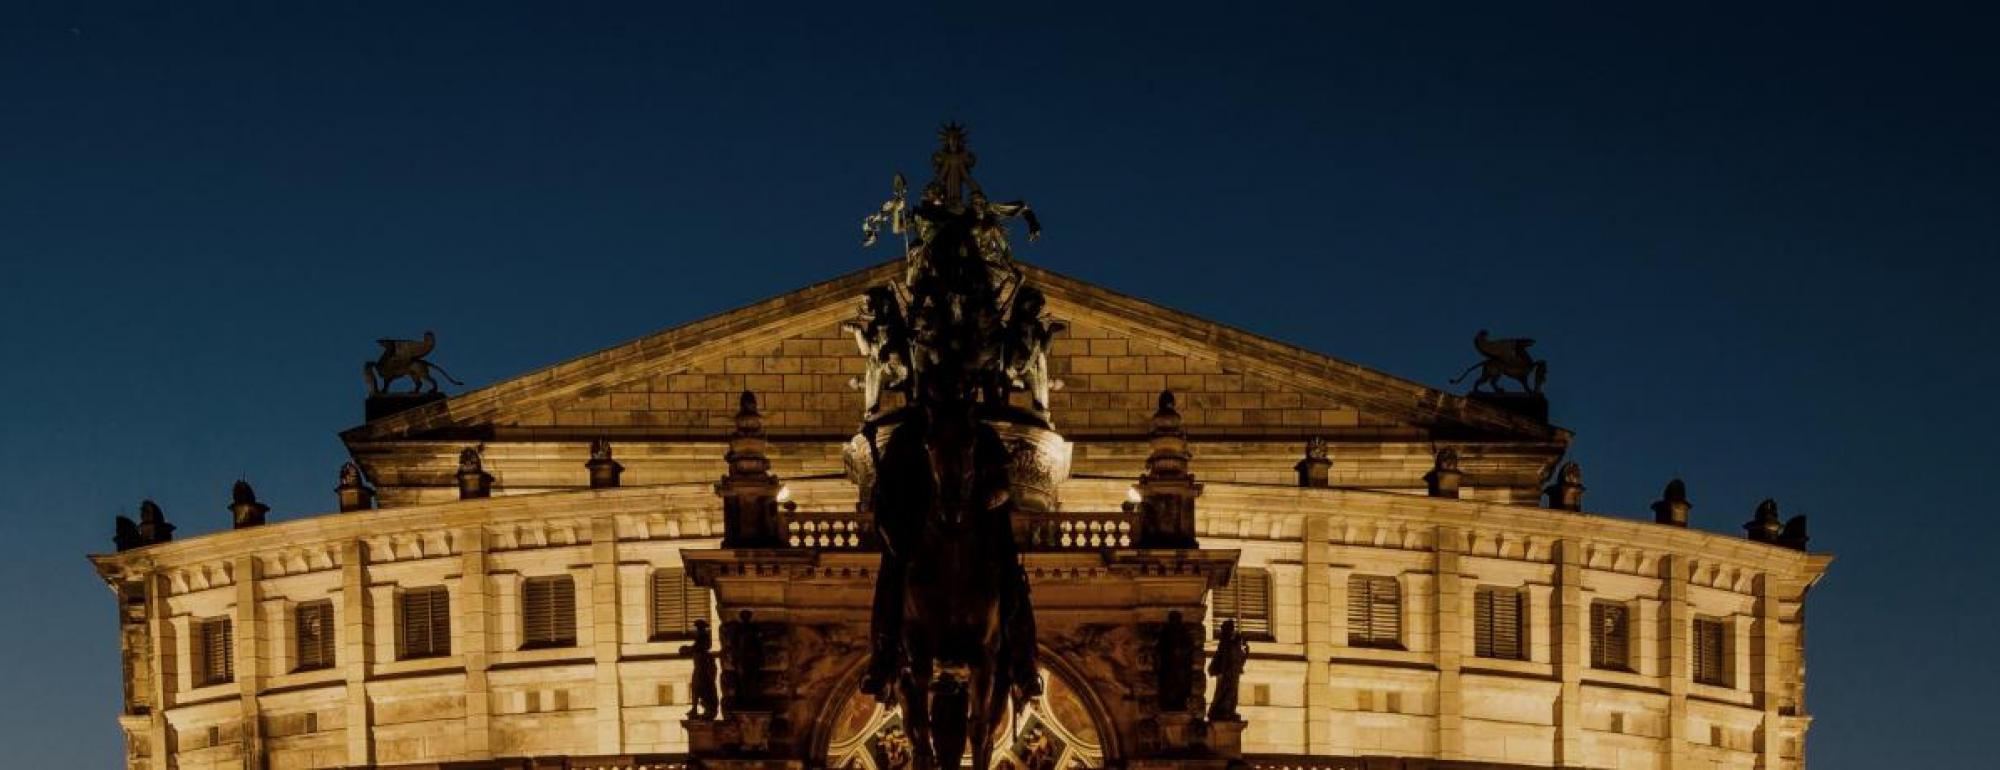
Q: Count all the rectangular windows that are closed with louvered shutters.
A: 10